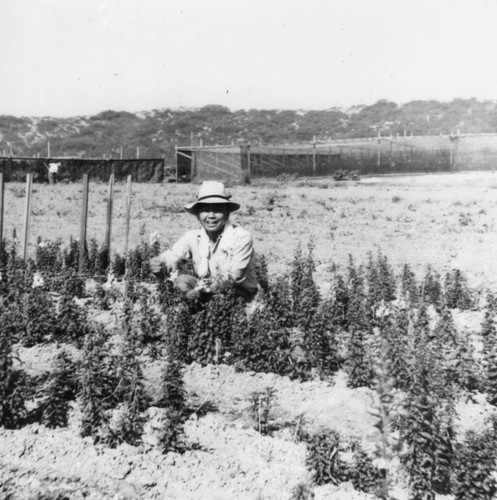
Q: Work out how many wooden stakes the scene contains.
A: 5